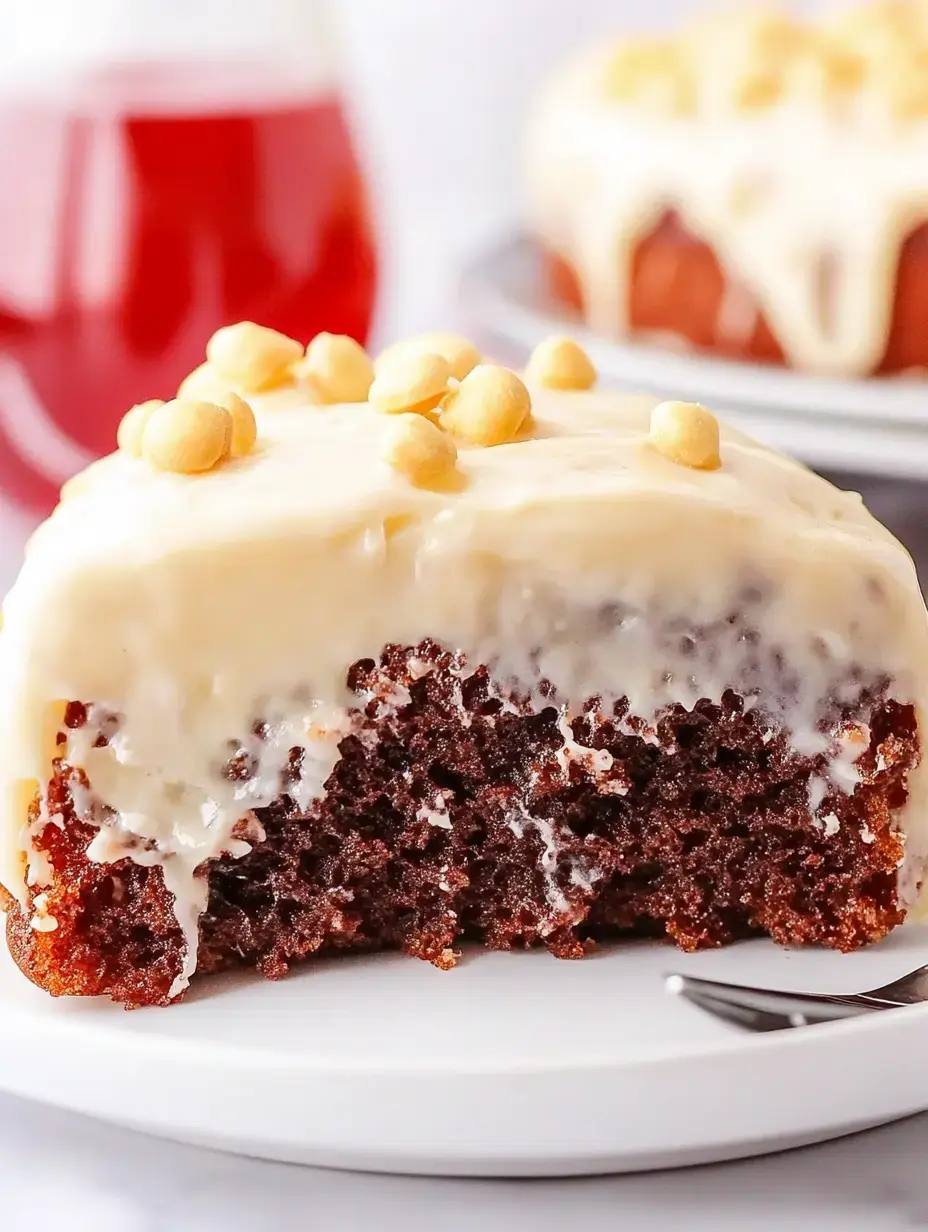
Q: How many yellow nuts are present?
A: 12